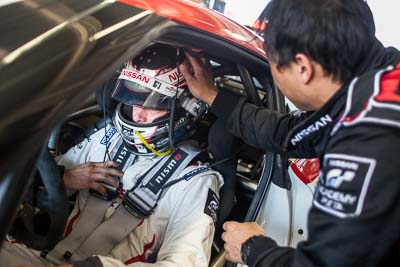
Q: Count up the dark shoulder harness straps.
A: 2